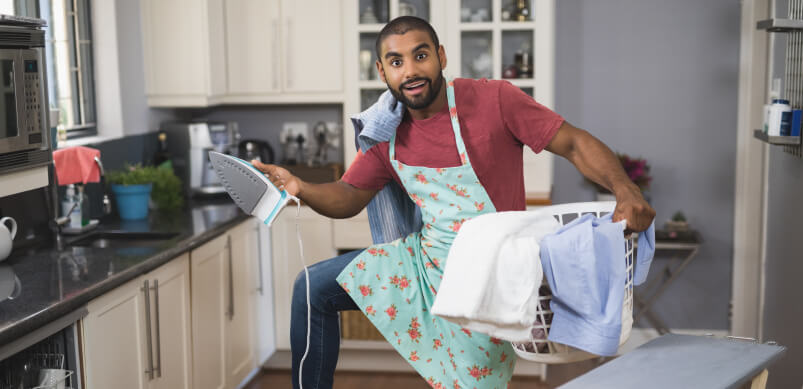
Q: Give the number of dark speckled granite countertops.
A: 1